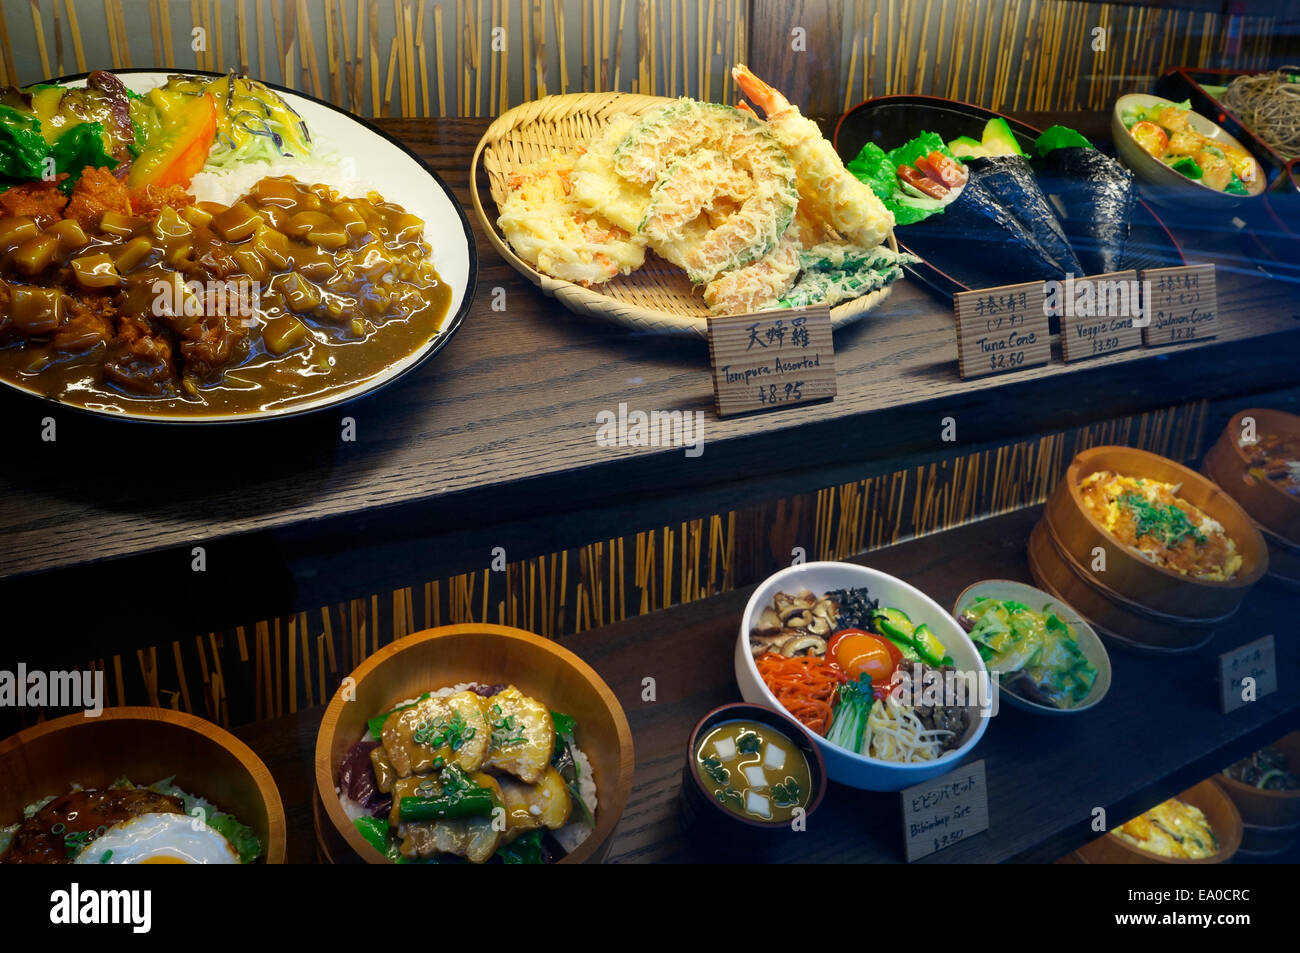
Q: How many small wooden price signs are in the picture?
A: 6